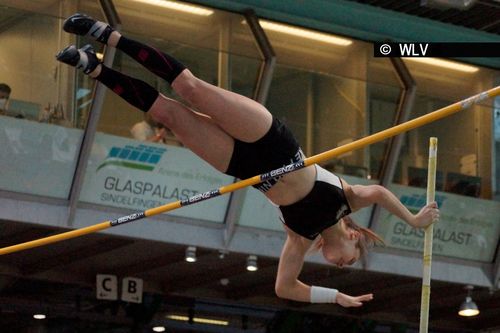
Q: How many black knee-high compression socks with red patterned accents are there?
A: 2